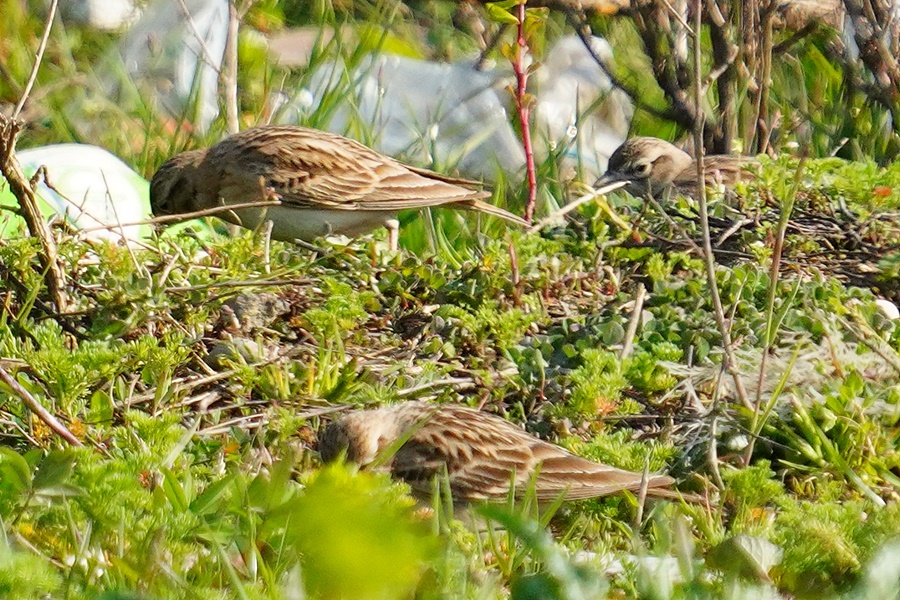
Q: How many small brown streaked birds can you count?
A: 3